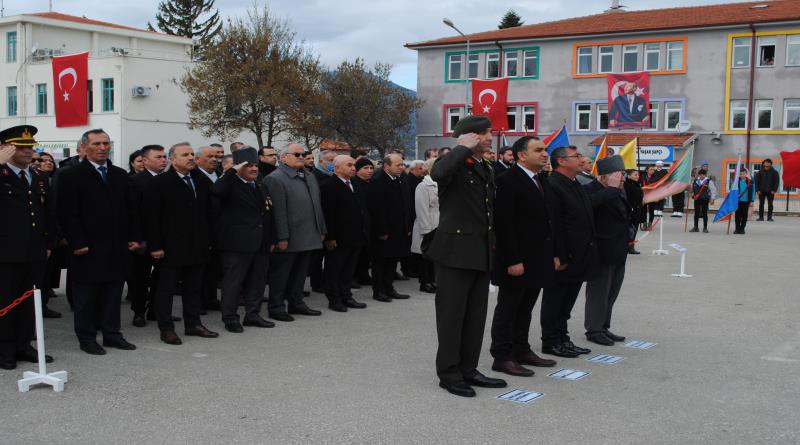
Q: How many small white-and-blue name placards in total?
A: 4